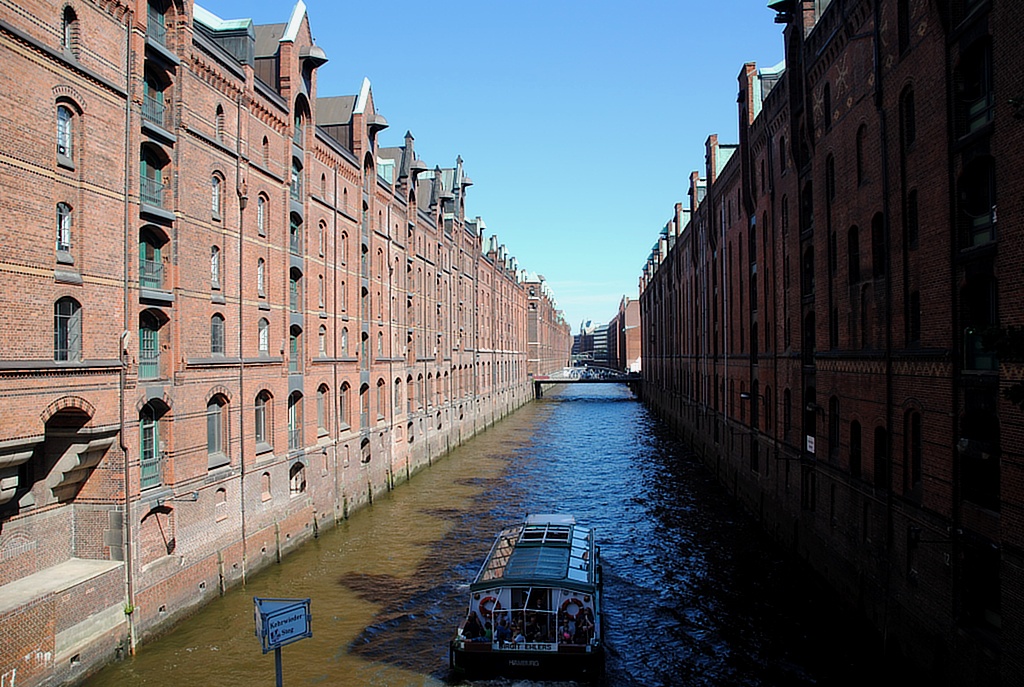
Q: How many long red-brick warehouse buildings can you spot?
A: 2